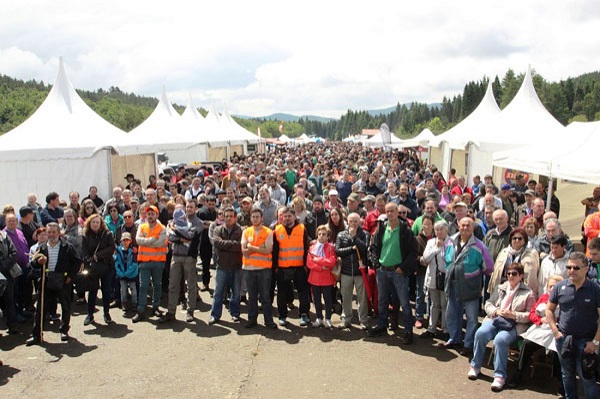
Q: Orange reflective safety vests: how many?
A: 3